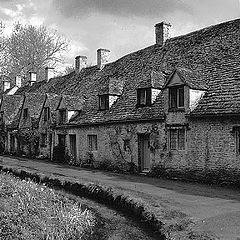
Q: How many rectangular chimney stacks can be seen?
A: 7